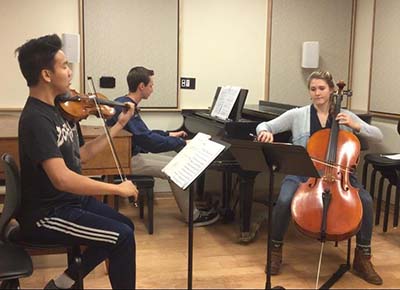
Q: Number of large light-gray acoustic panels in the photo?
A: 3